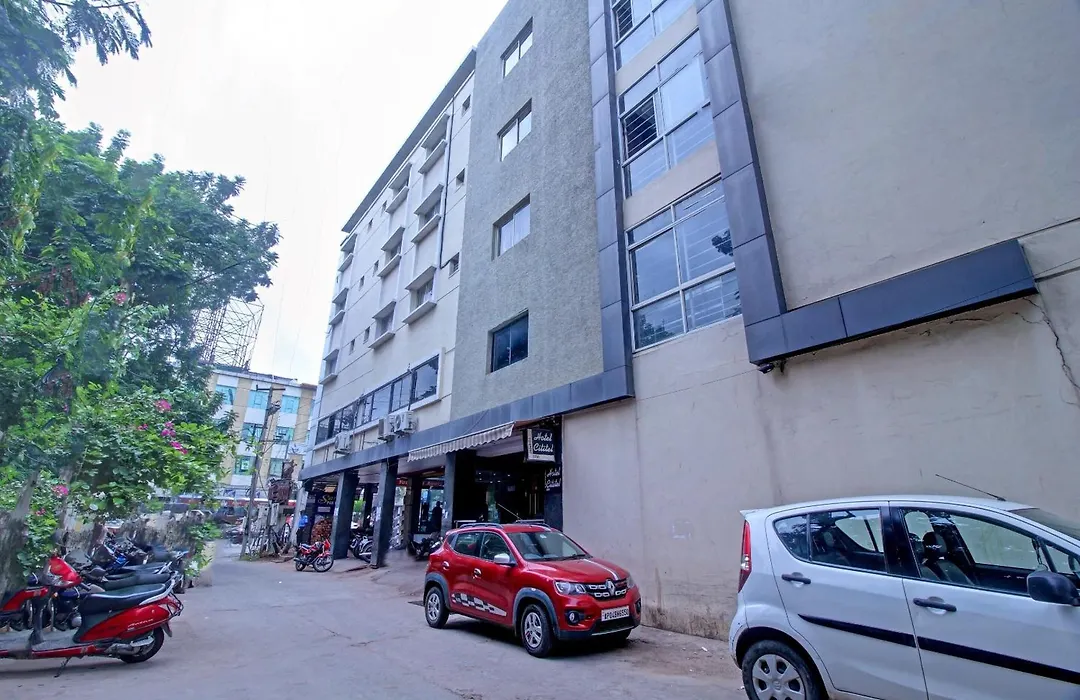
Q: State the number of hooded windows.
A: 9